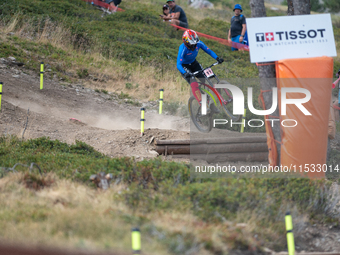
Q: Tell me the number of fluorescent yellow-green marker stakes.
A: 7